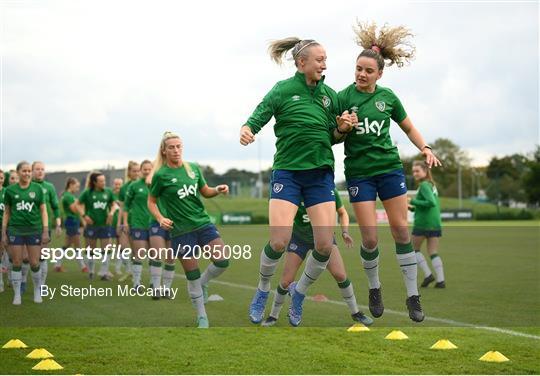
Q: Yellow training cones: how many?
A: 7